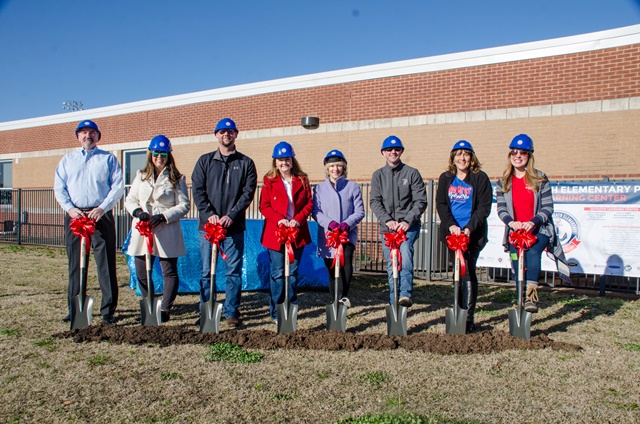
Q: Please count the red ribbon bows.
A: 8